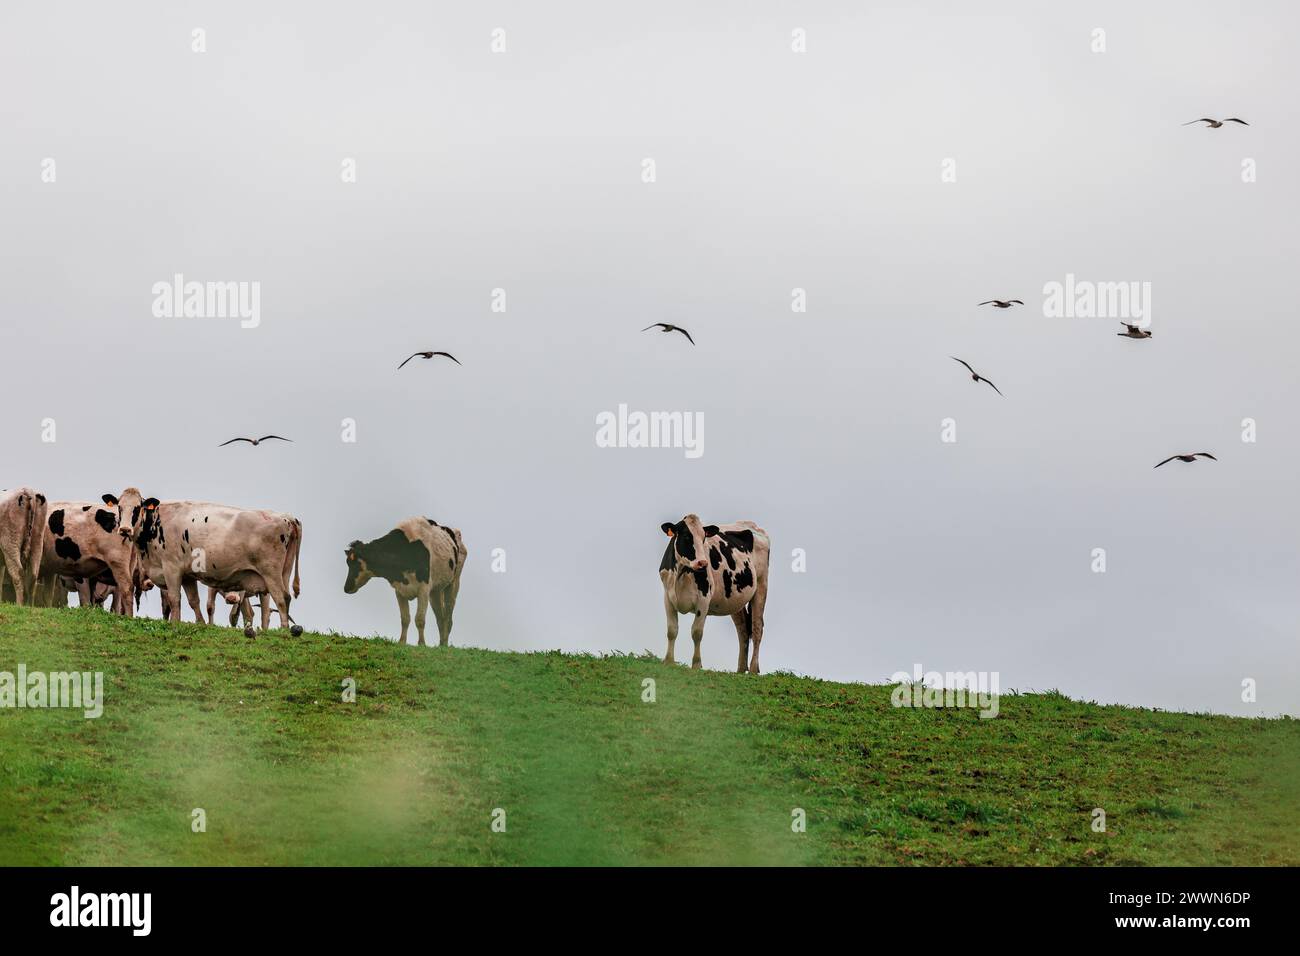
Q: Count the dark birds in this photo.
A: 8